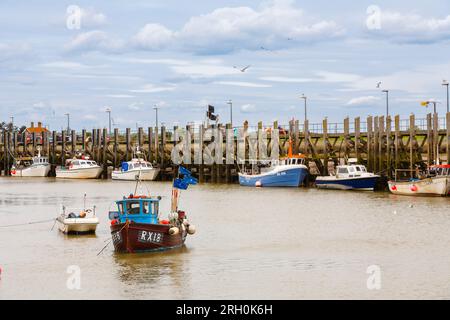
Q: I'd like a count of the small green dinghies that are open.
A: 0